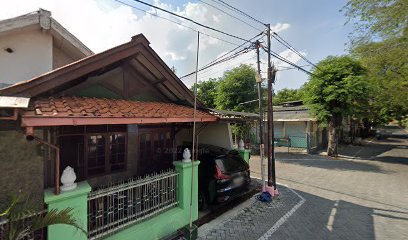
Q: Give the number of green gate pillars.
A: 3